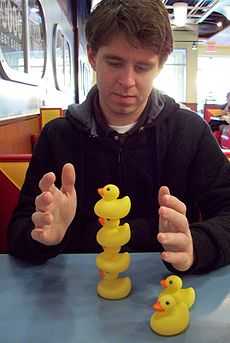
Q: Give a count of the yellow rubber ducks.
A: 6